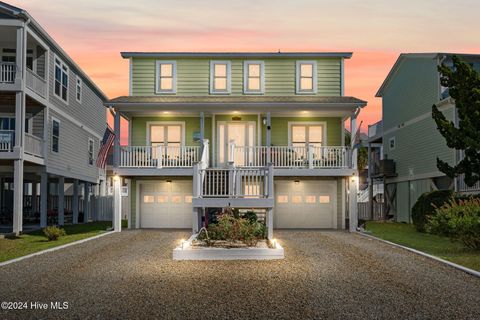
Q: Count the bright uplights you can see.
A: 2